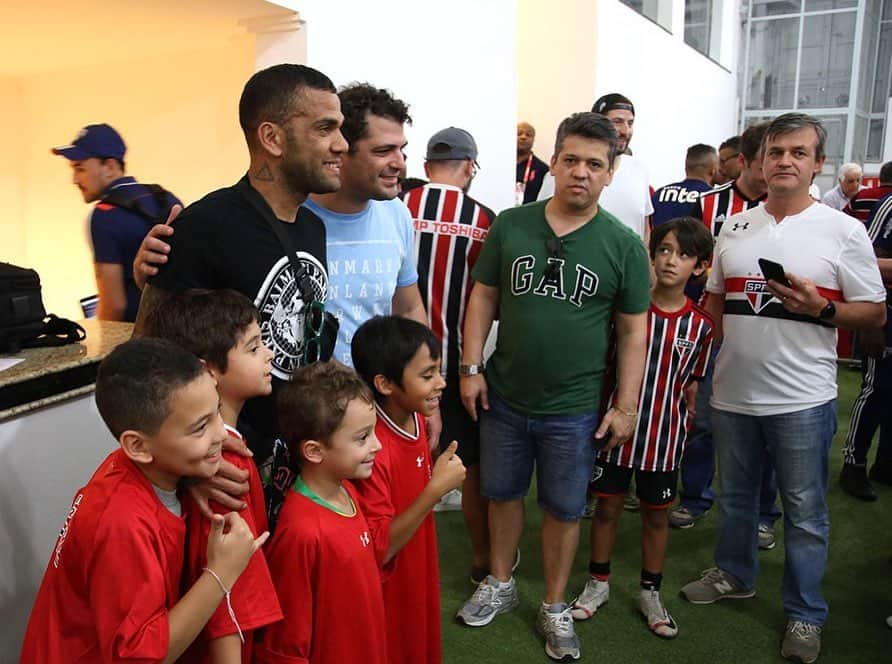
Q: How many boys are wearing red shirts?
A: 4